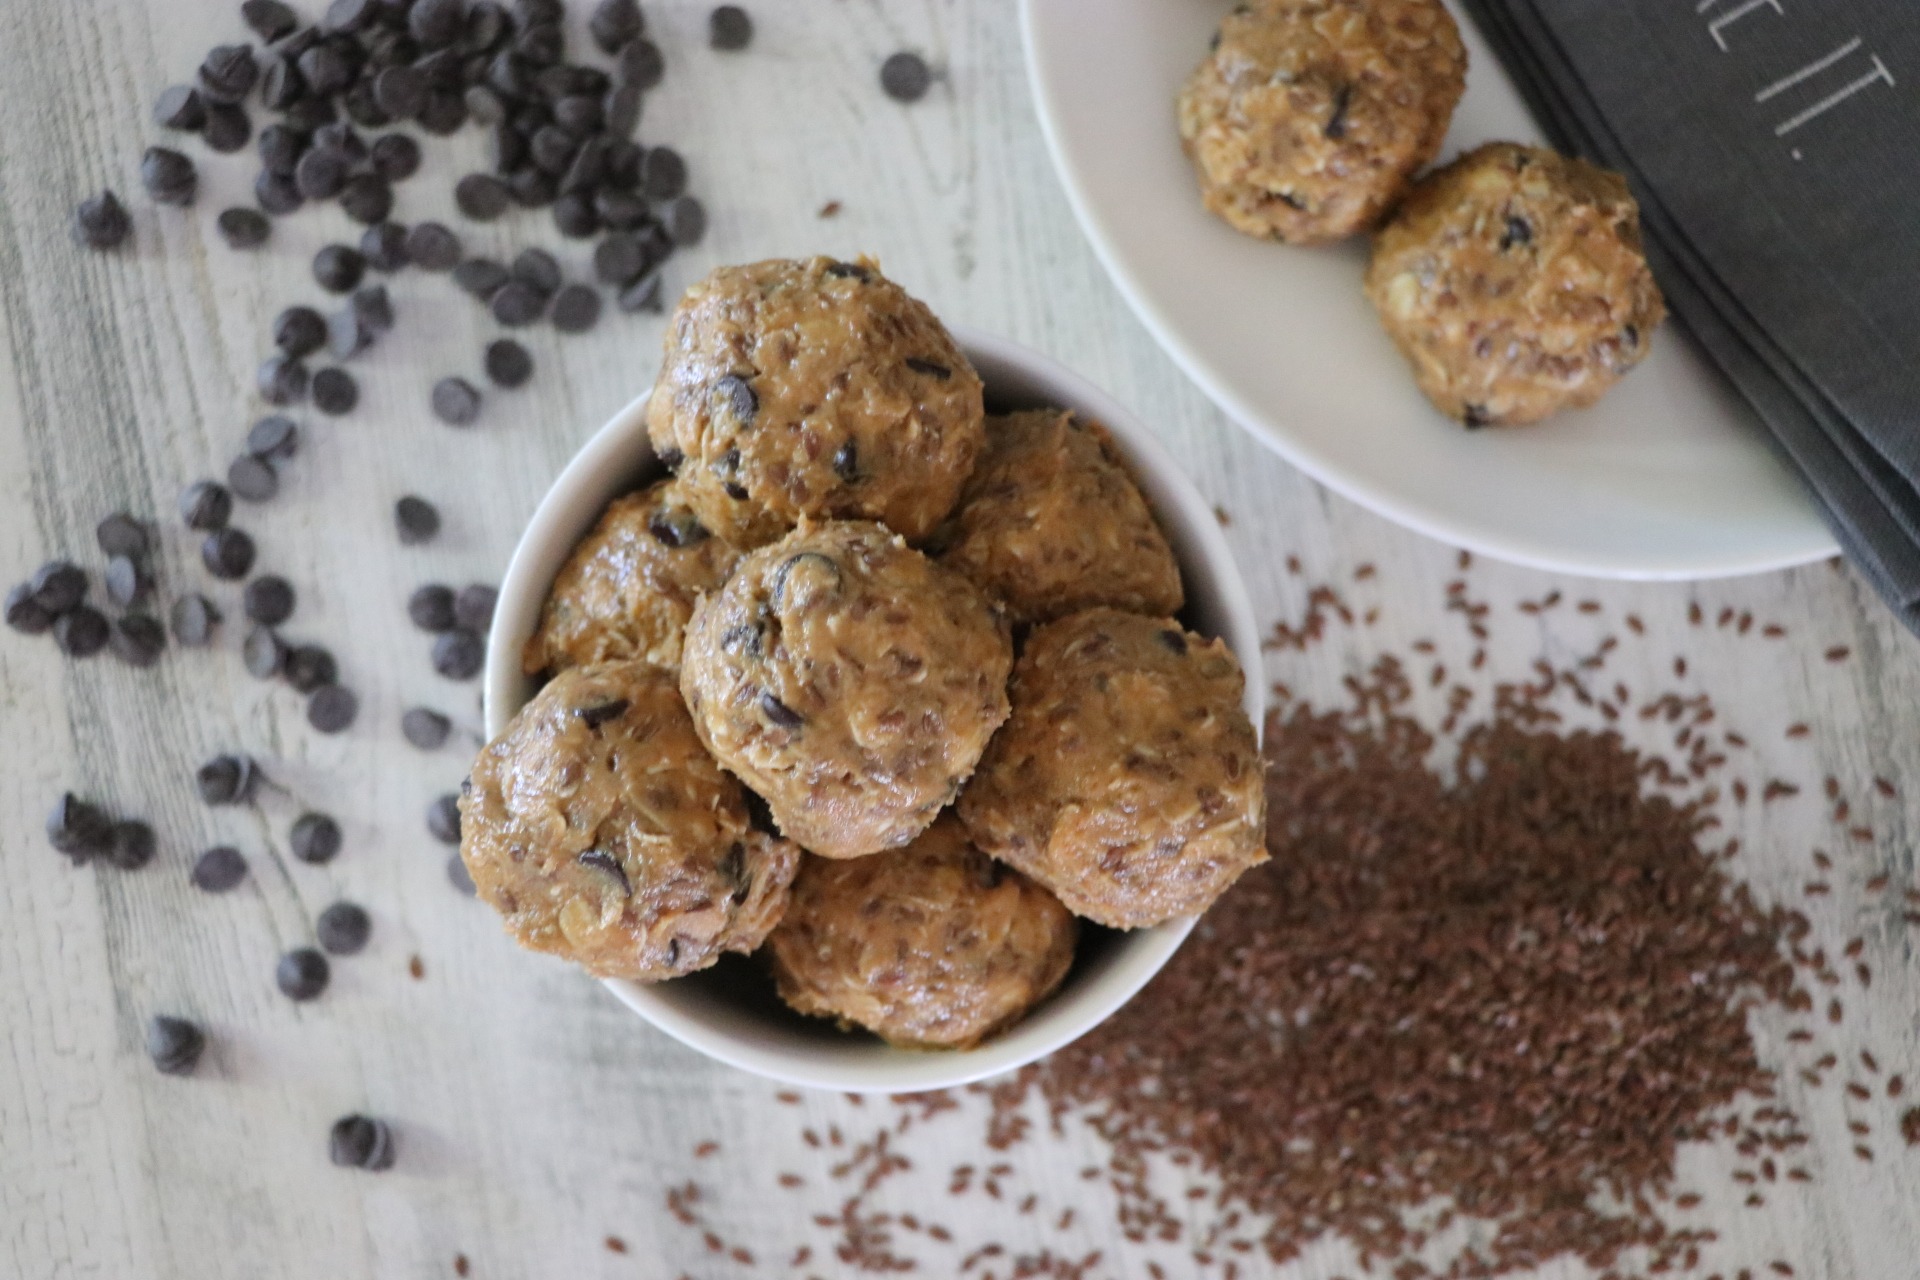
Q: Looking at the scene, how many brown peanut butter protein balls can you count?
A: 9